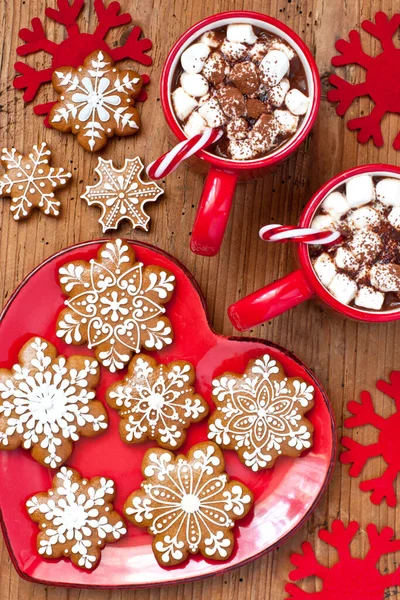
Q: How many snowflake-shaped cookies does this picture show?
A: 9